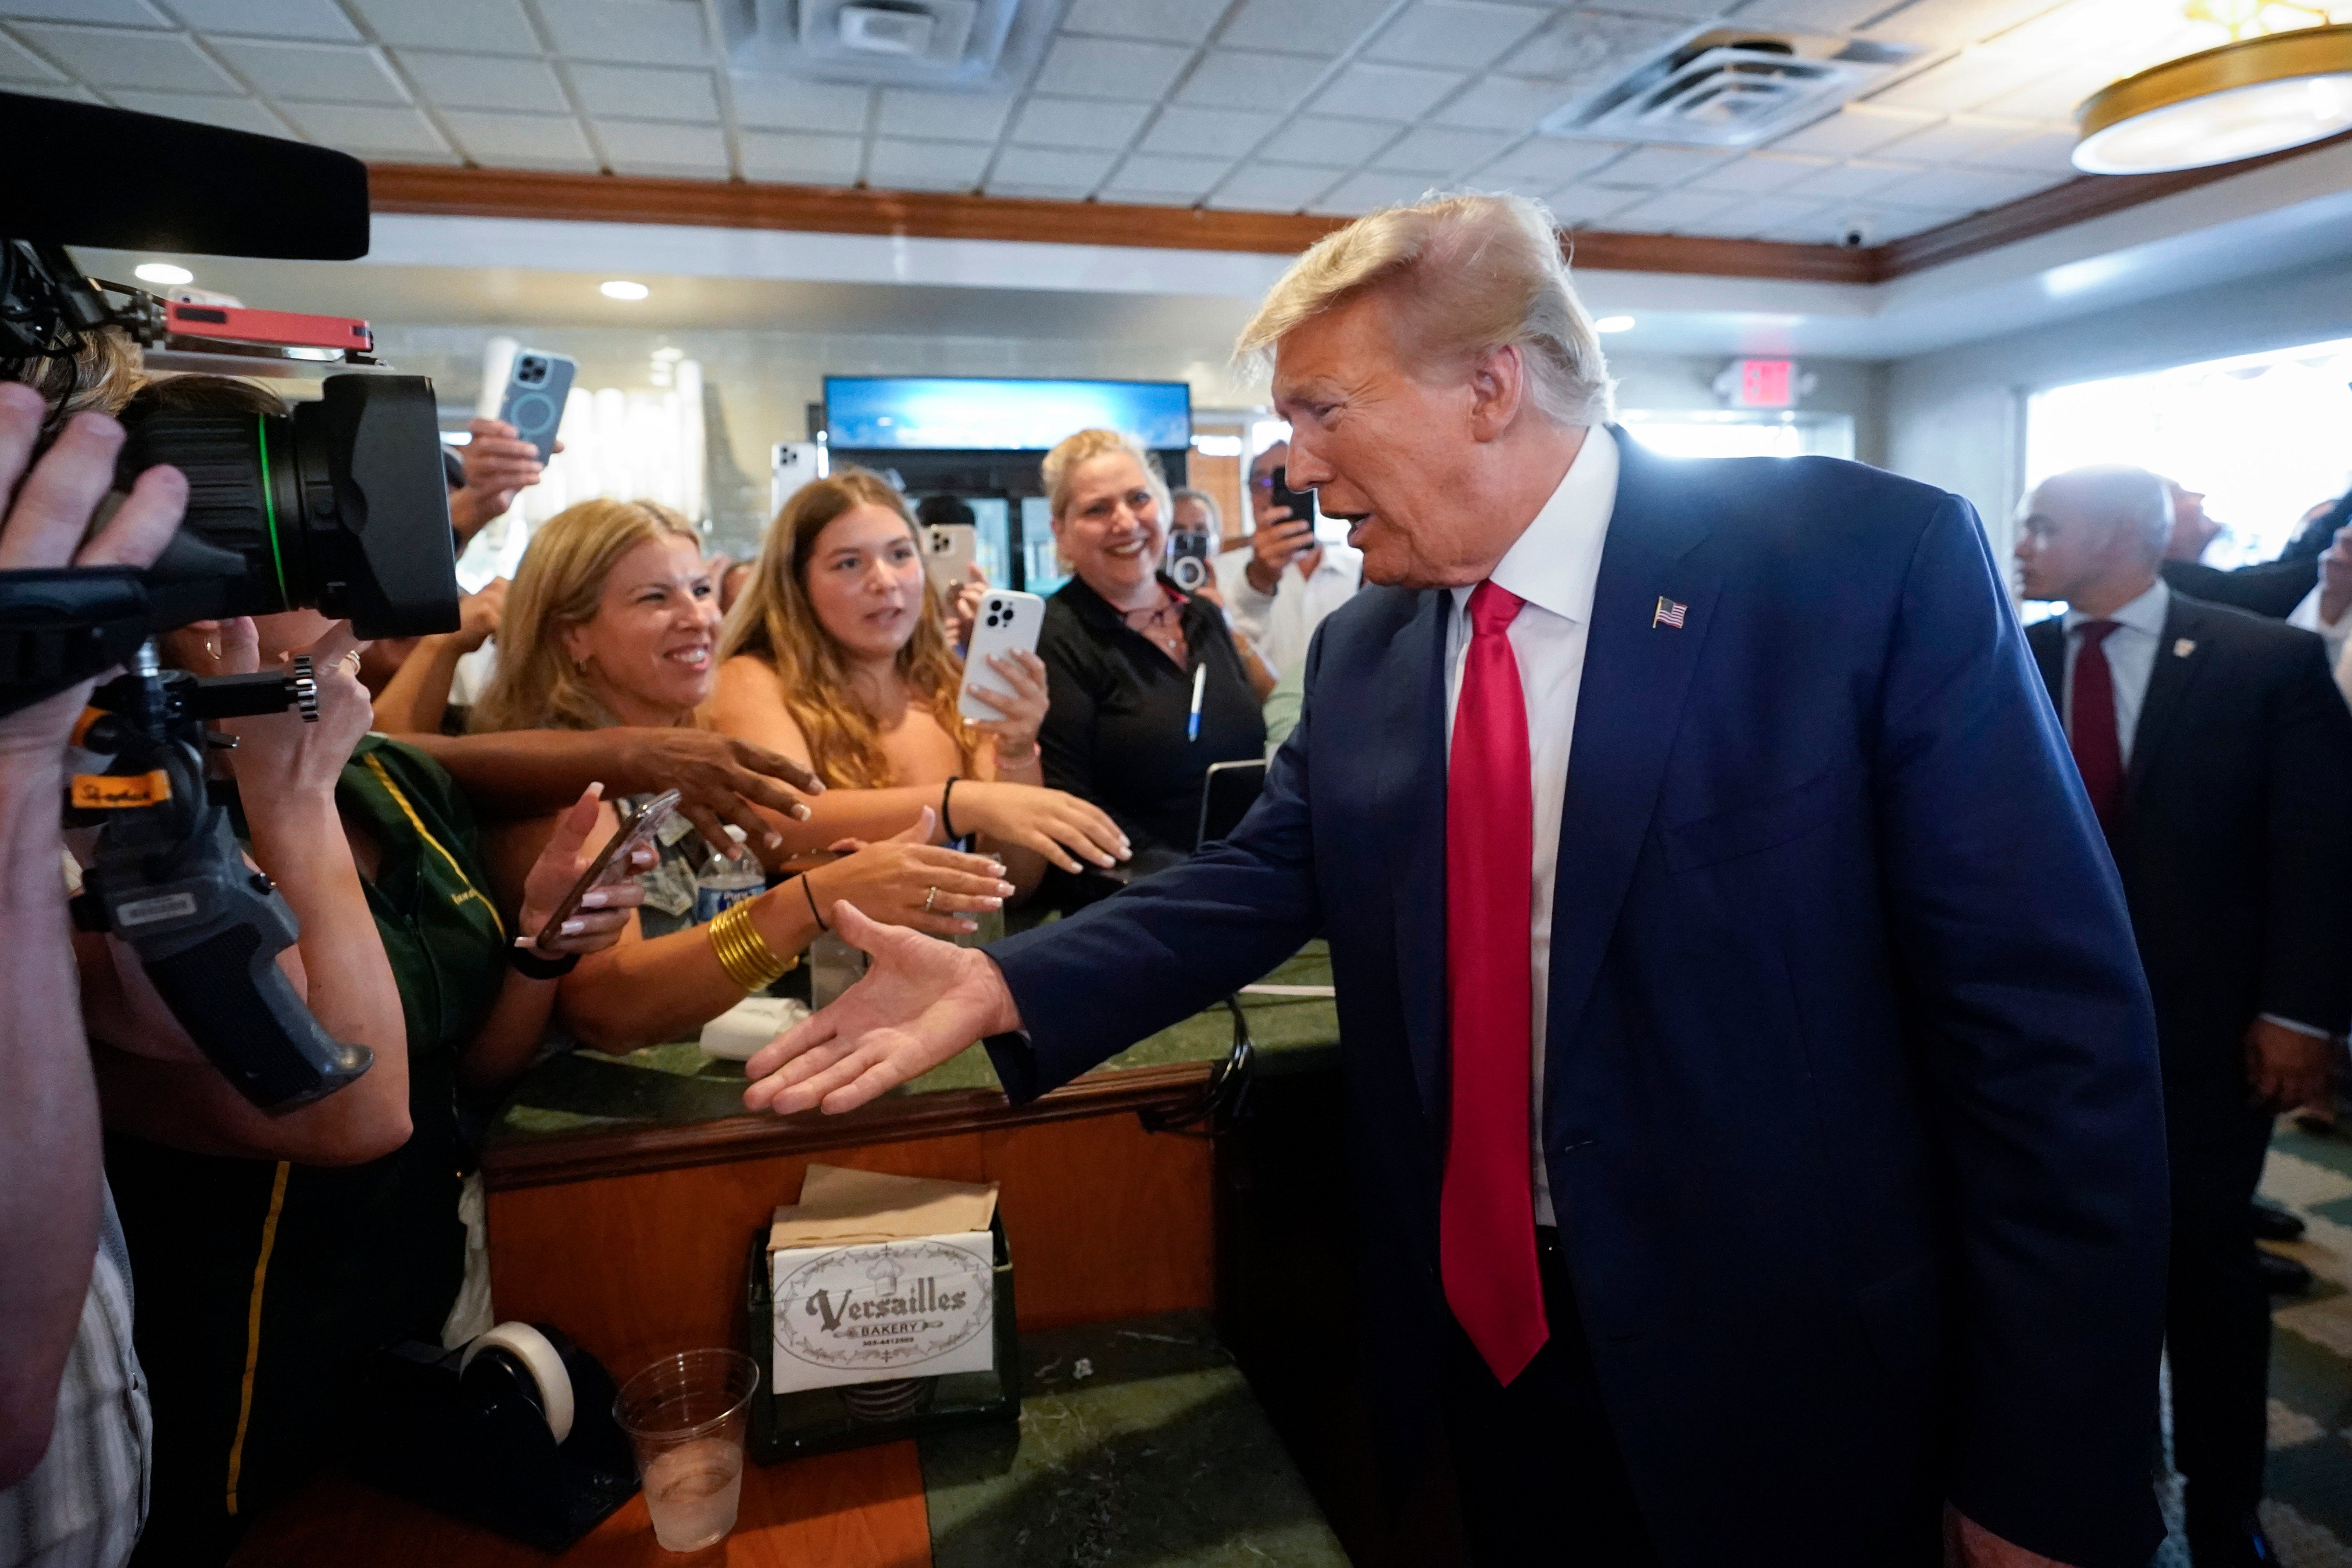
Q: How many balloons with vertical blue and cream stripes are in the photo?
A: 0